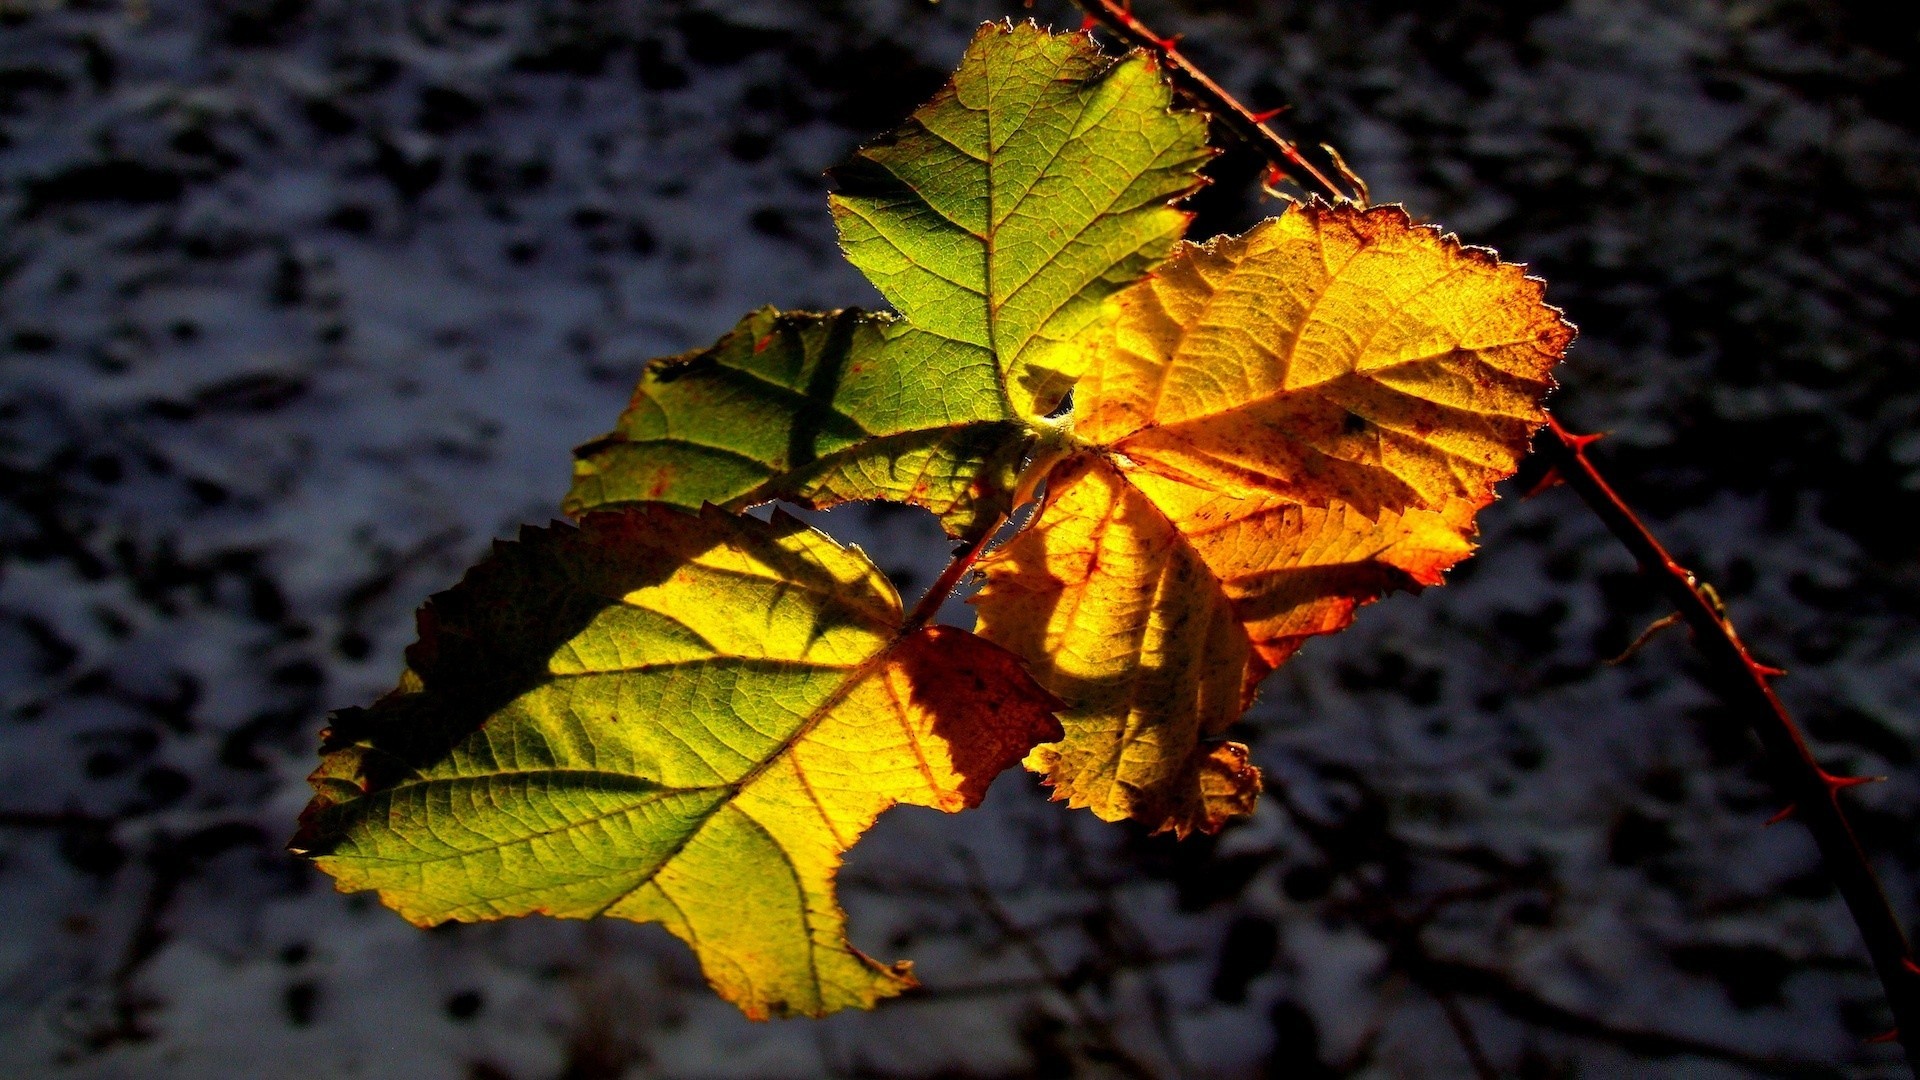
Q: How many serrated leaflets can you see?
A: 5